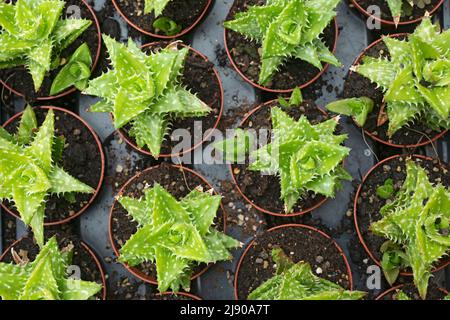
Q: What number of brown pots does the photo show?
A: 14